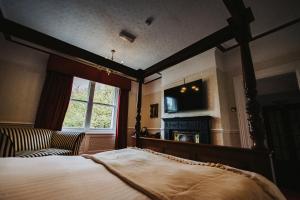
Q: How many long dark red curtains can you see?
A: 2